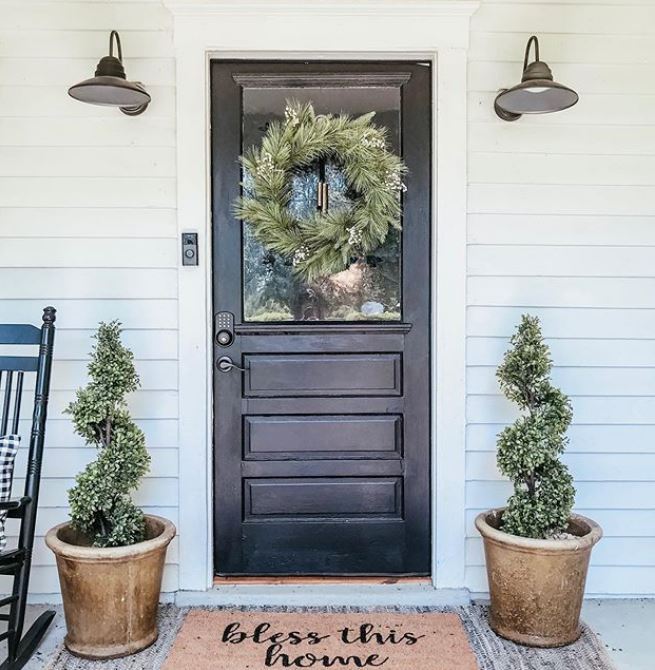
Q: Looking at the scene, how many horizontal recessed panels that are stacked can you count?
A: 3